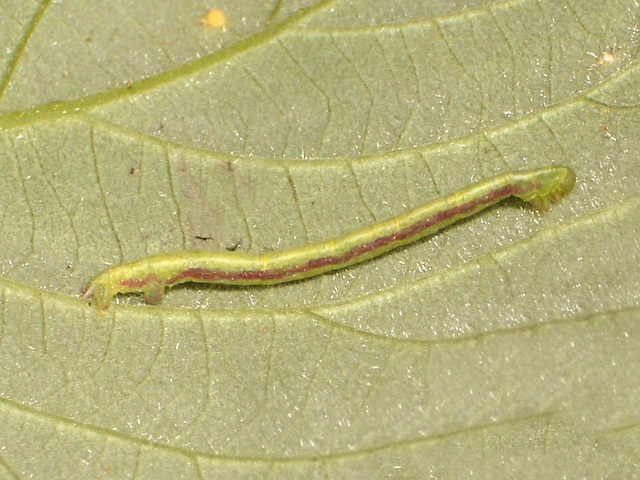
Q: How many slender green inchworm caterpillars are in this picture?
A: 1